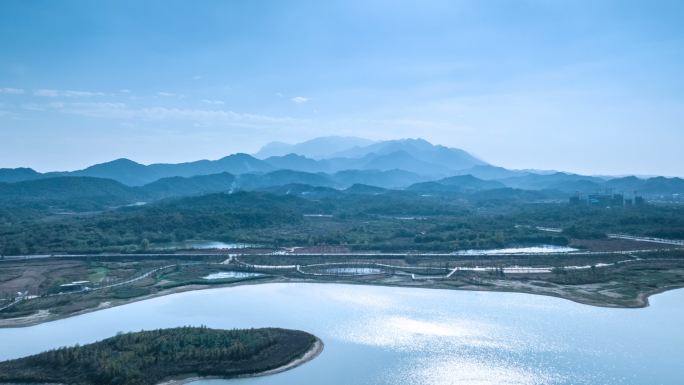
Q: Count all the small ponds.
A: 4